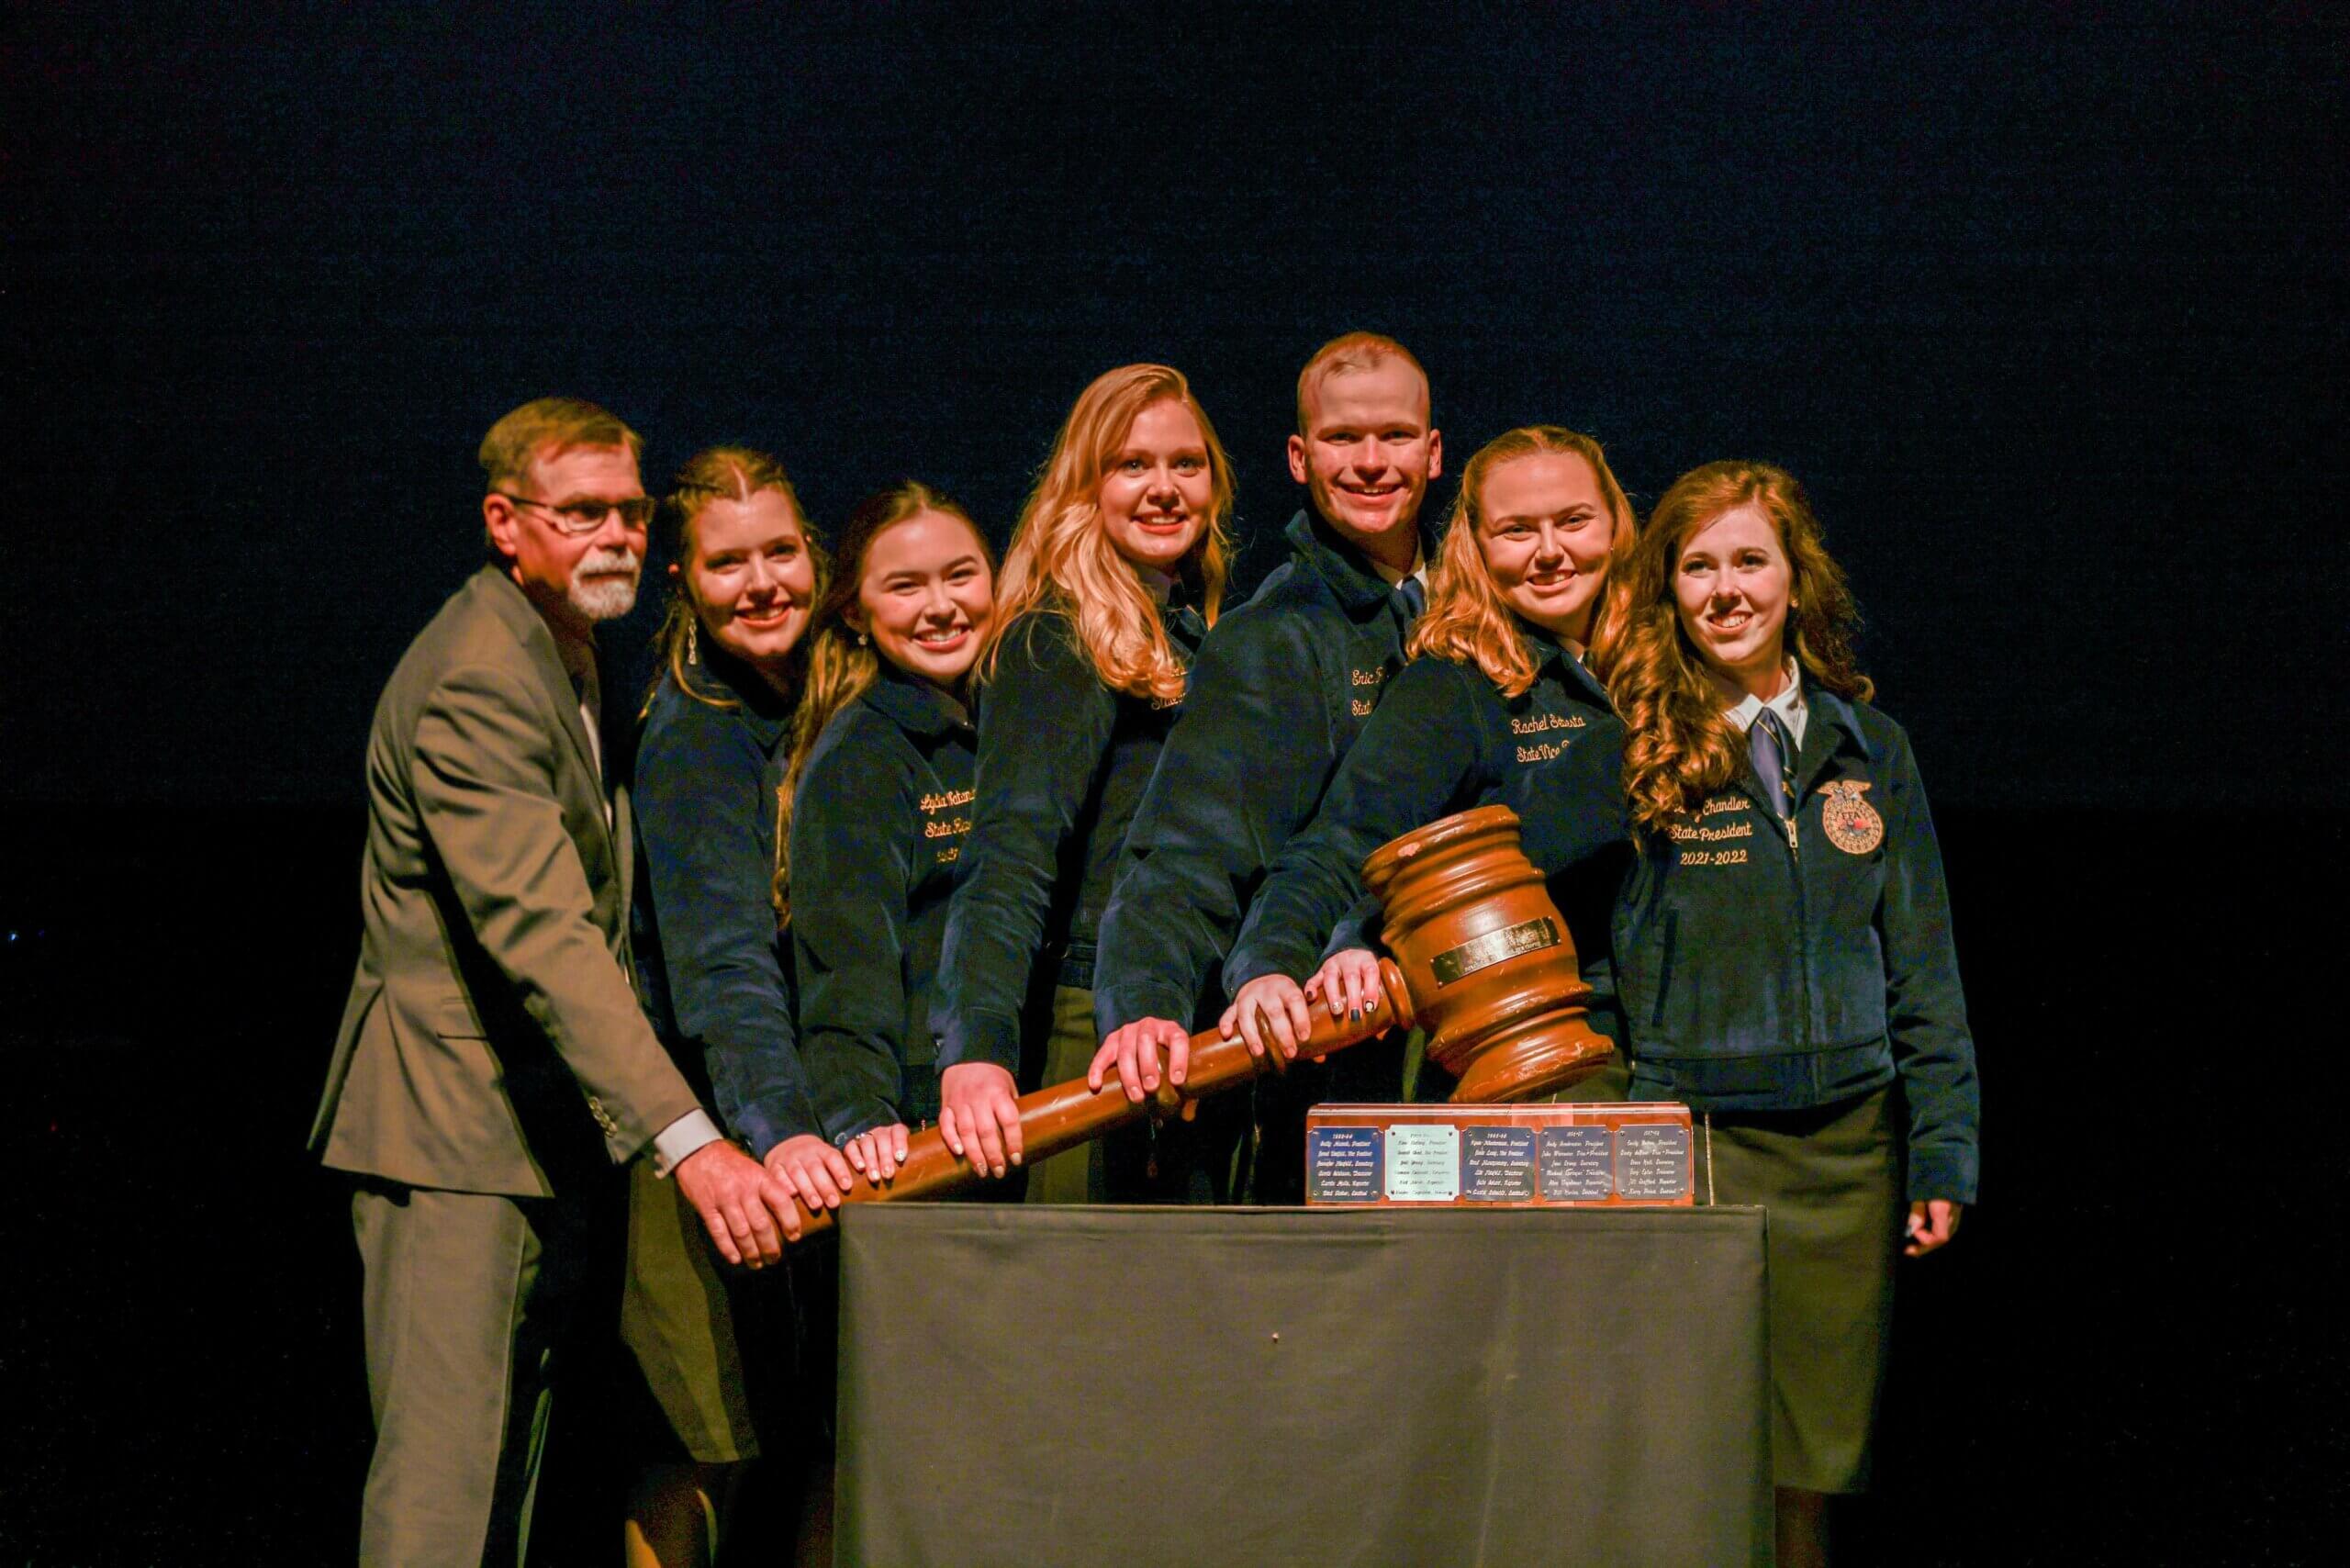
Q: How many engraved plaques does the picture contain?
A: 6